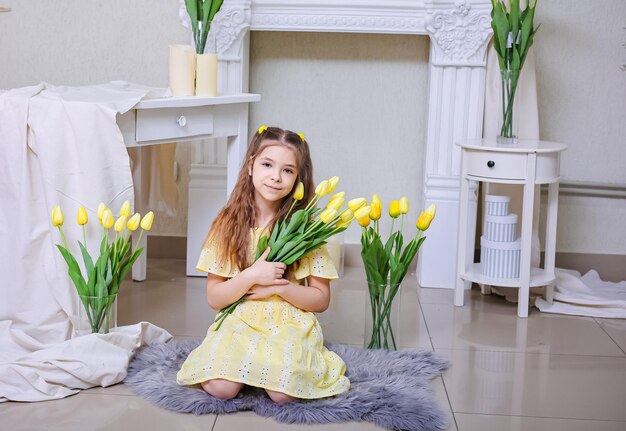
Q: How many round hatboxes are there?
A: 3